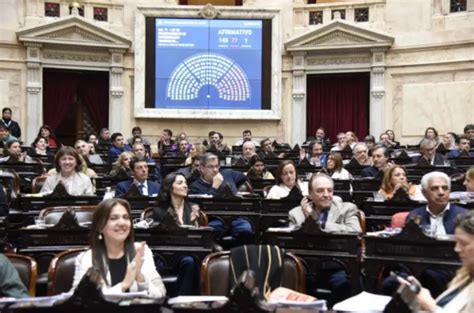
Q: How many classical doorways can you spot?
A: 2